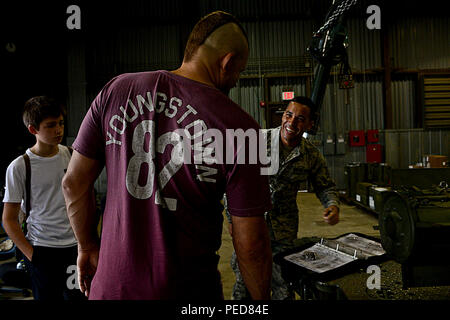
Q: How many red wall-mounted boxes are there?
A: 3